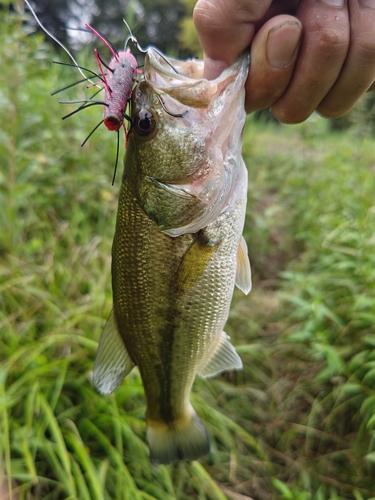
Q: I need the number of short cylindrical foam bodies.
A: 1